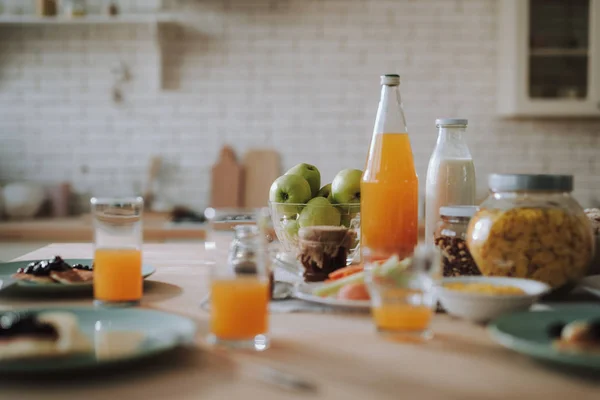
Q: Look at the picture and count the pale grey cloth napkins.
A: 1